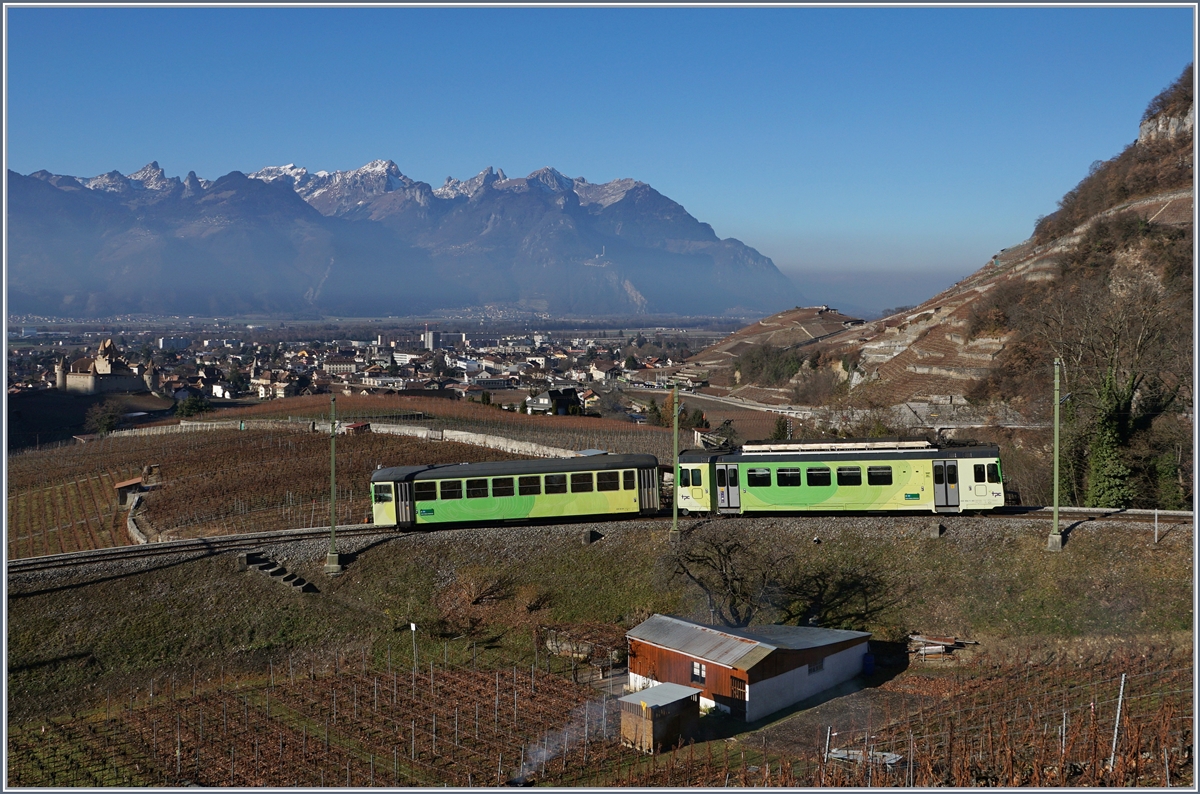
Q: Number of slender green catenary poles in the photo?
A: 3